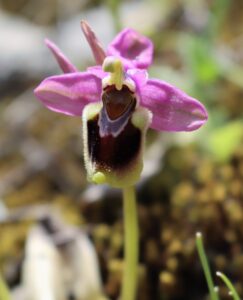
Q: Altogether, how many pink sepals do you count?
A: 3